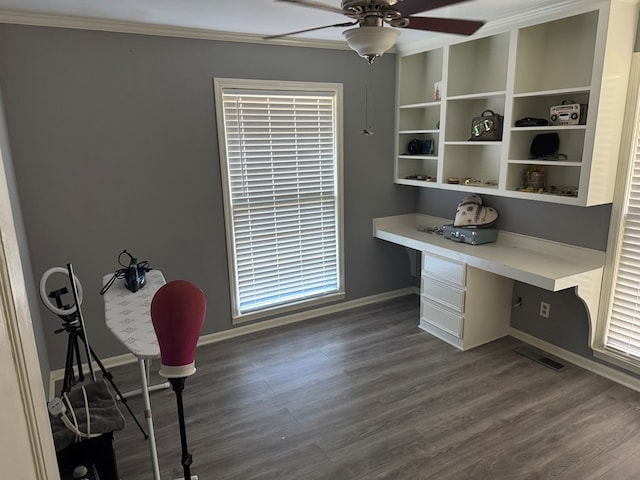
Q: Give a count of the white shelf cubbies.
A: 11